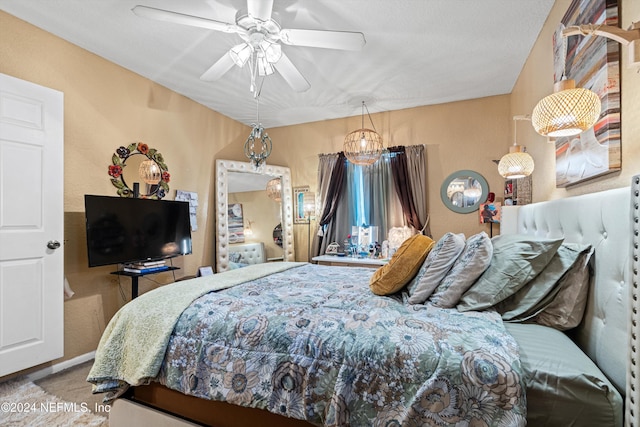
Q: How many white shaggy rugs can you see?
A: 1